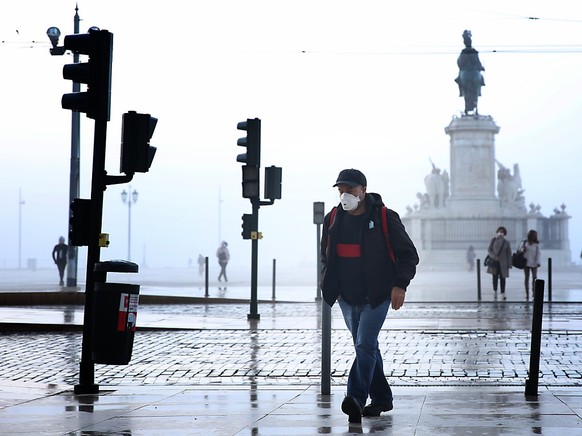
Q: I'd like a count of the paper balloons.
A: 0